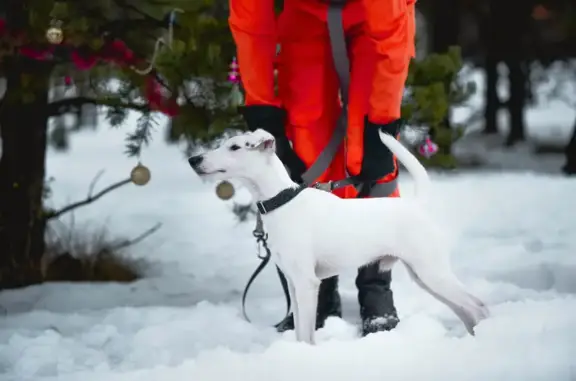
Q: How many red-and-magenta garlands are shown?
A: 1